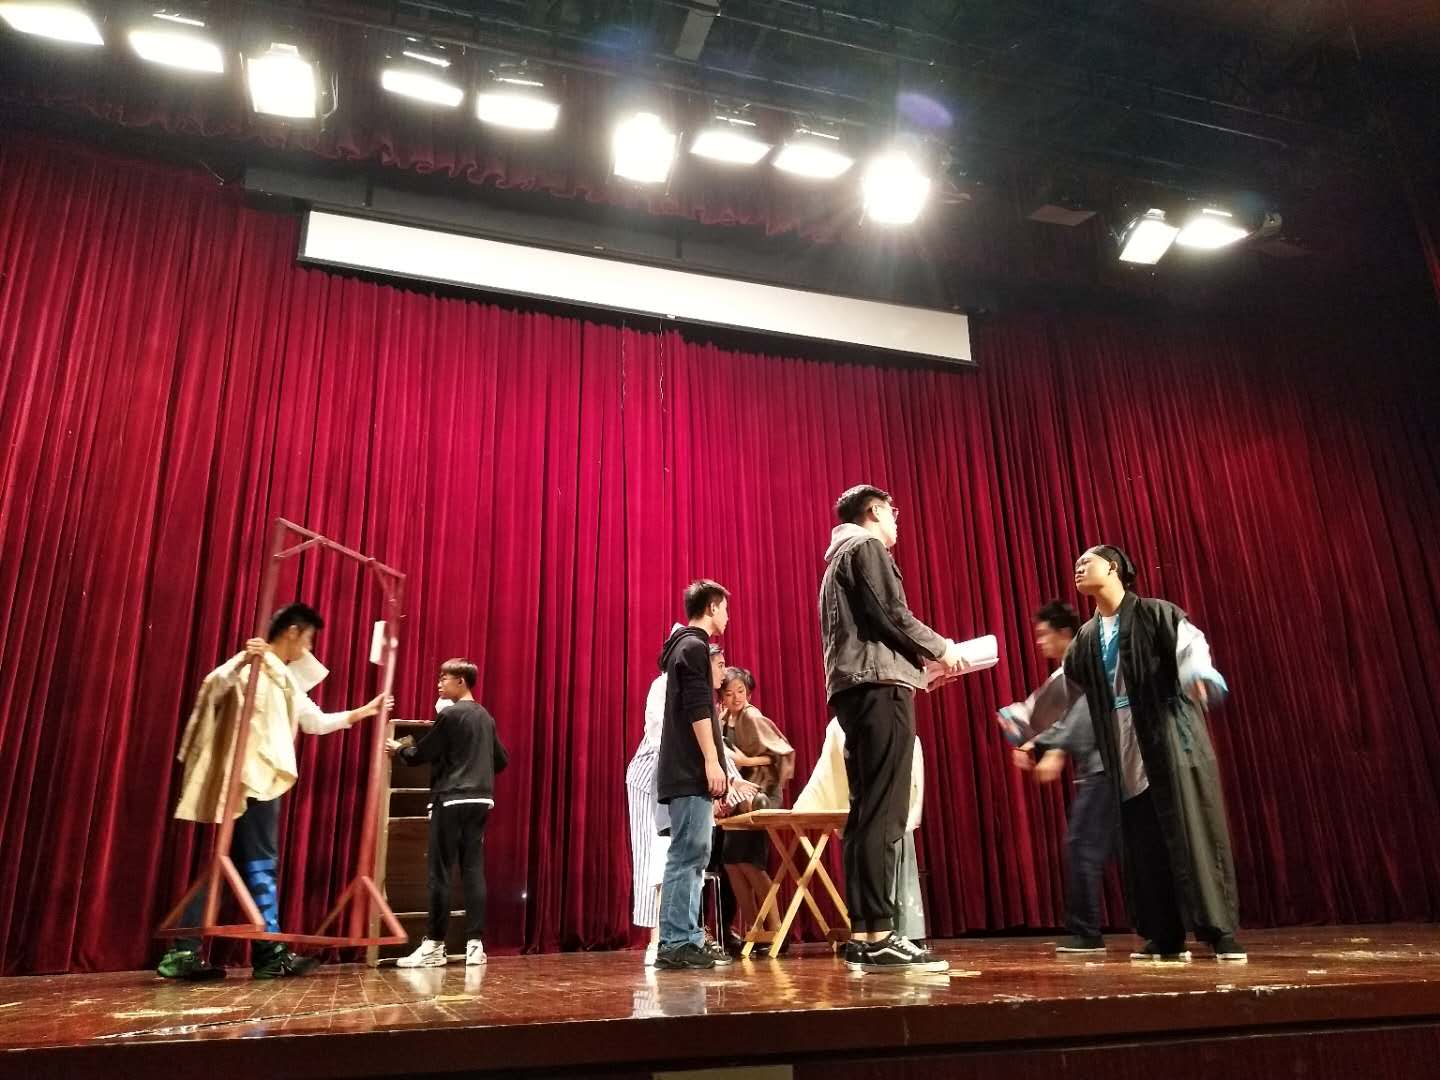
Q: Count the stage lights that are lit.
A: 11